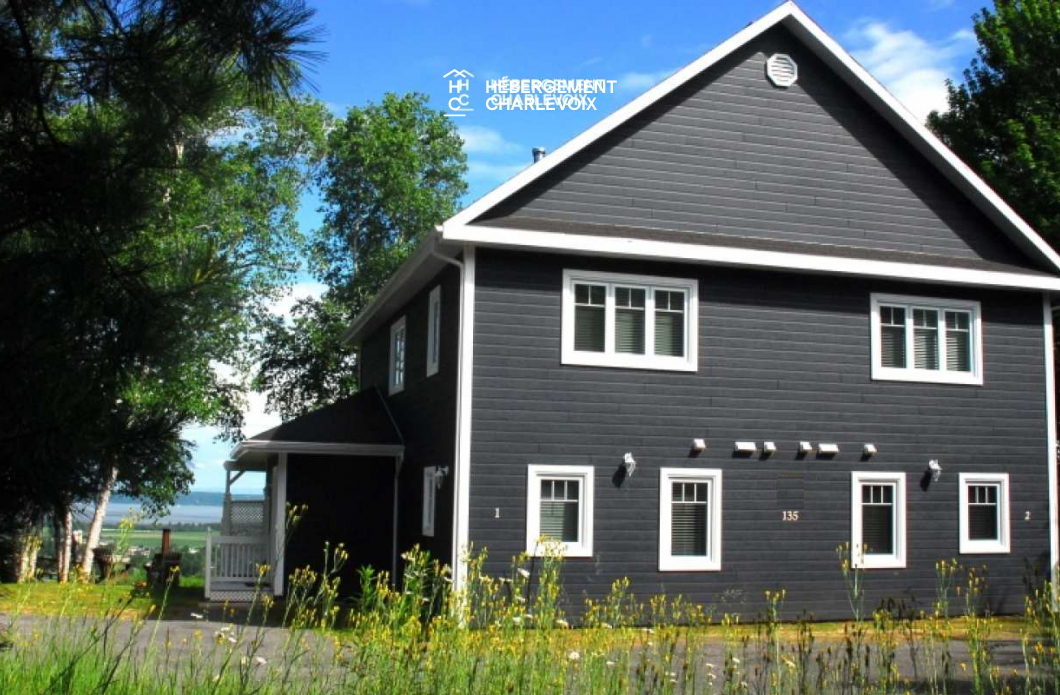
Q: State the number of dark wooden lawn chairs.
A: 2